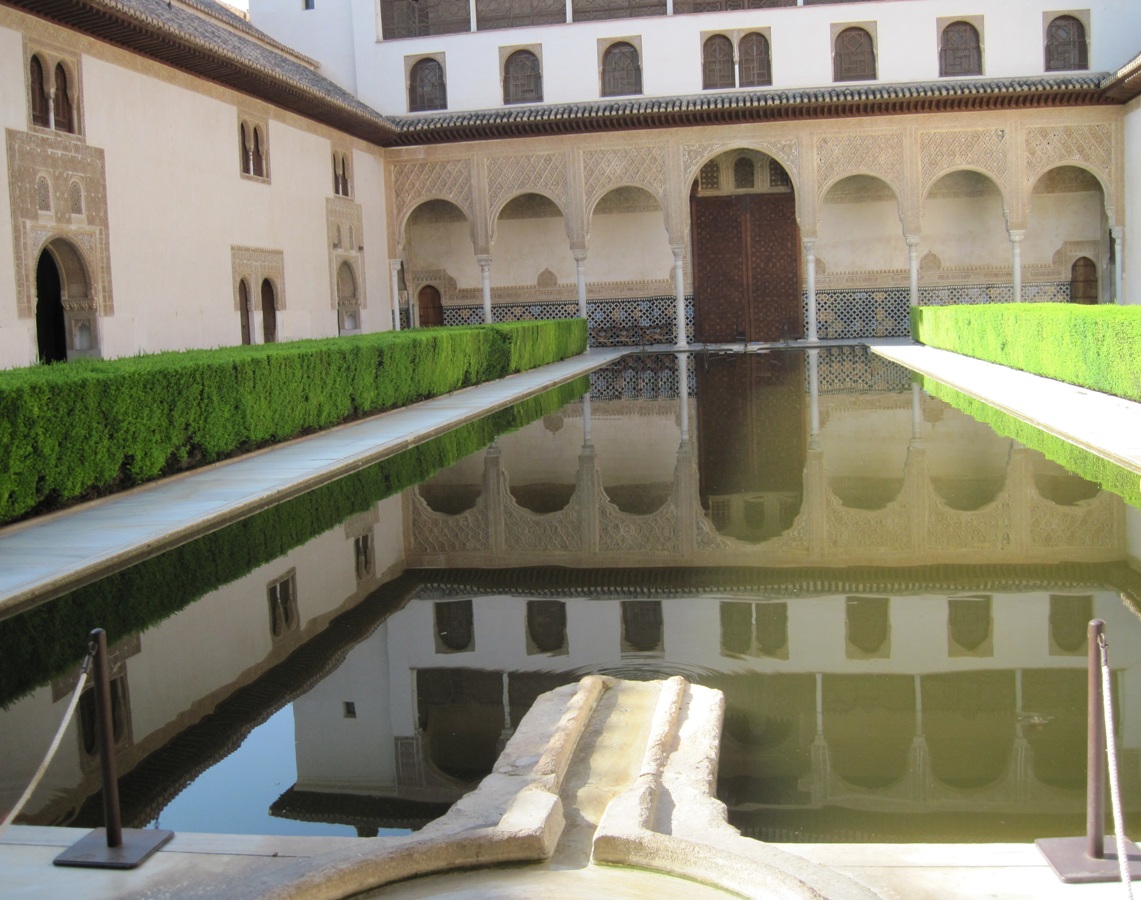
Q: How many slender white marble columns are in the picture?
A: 8